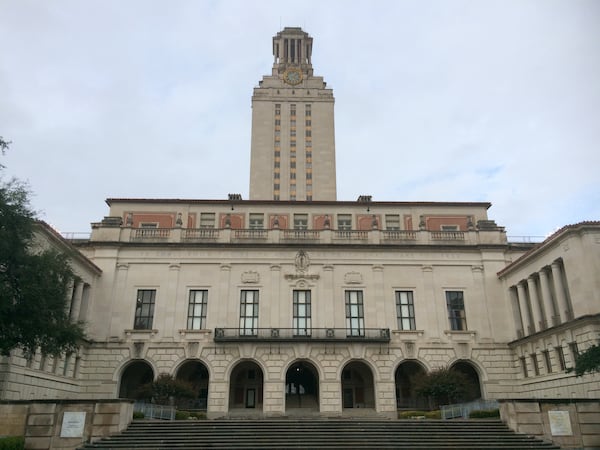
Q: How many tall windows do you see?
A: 7